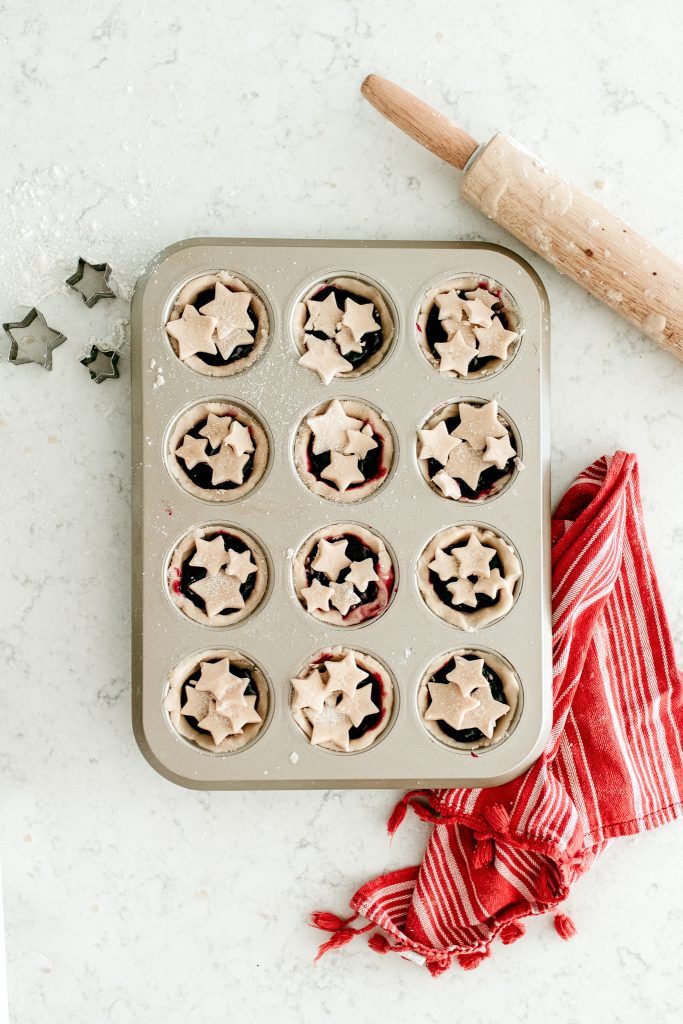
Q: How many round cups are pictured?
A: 12